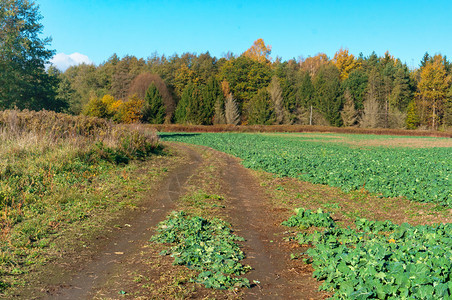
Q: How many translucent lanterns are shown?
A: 0